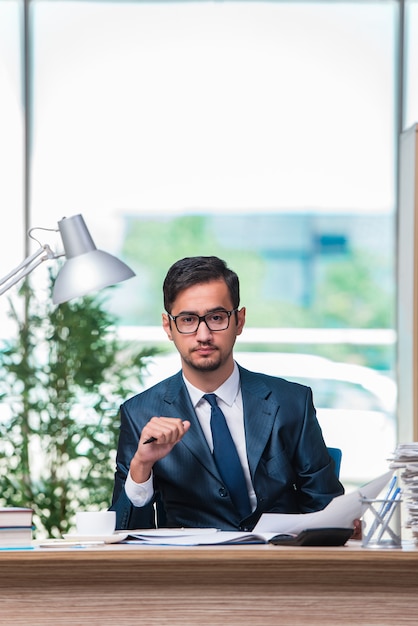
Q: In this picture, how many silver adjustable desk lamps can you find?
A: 1